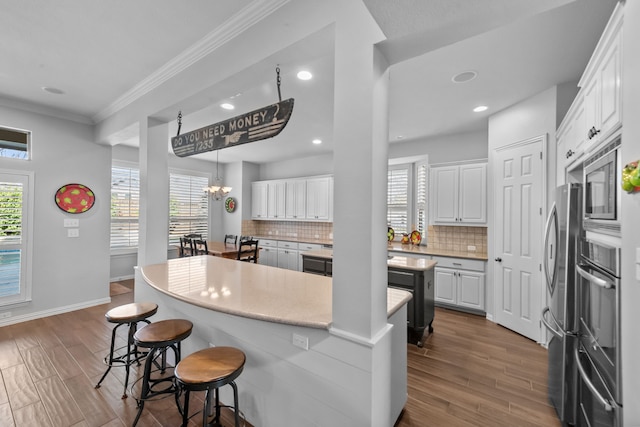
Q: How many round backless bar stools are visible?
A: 3